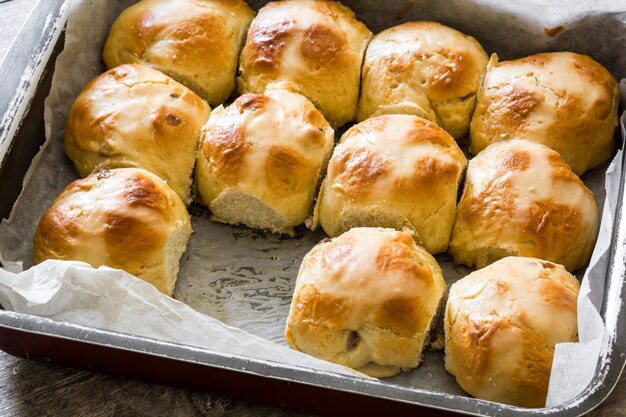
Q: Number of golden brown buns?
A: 11